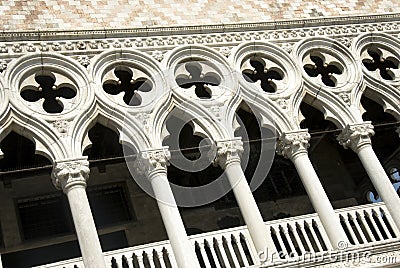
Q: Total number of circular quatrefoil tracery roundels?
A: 6